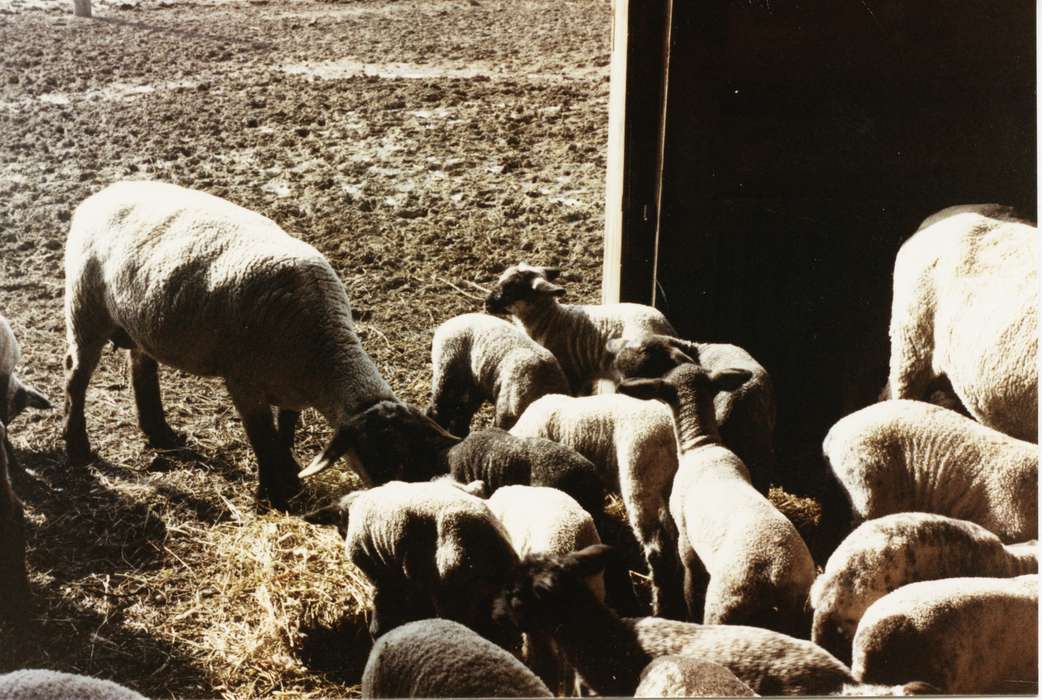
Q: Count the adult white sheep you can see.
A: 2